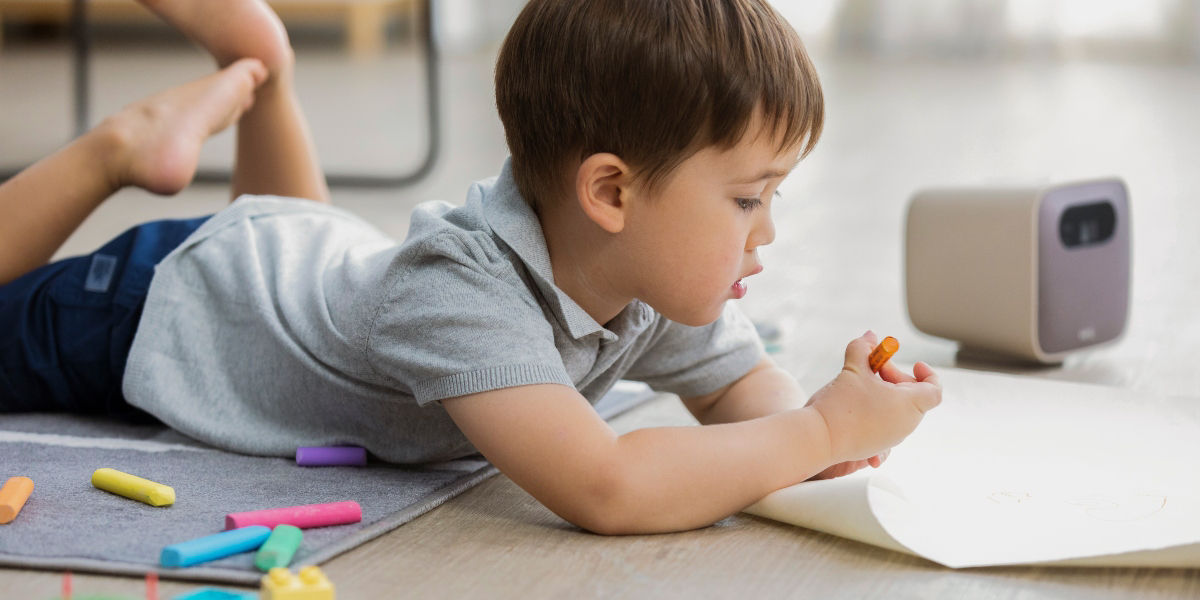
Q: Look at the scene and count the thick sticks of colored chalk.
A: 6